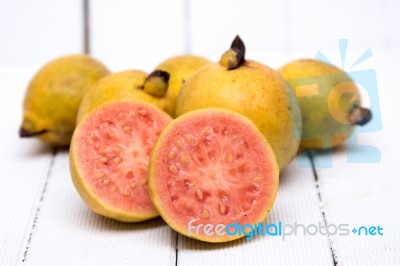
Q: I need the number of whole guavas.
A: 5